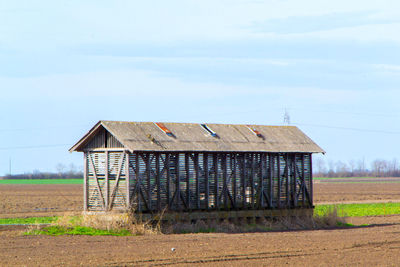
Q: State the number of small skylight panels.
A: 3